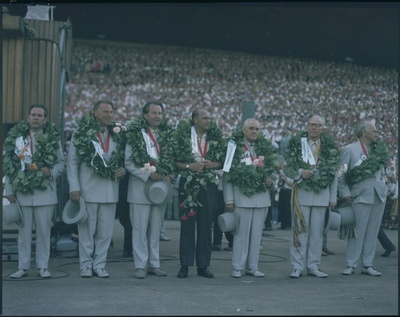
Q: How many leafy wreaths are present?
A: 7